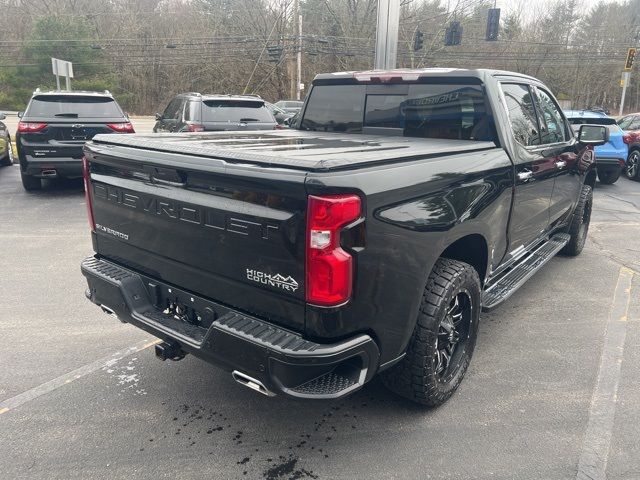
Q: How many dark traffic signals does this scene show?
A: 3